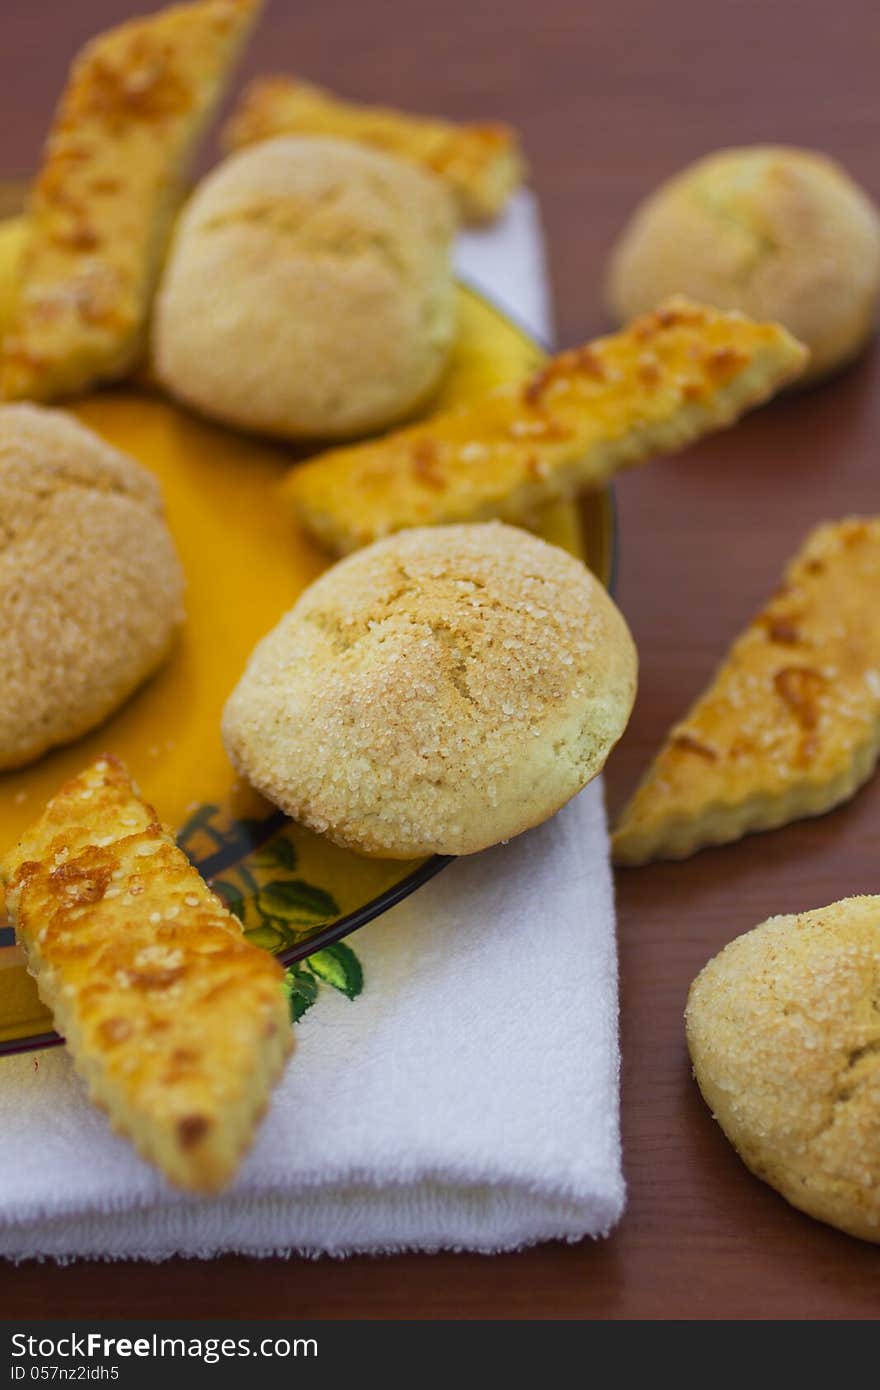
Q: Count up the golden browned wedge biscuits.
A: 5